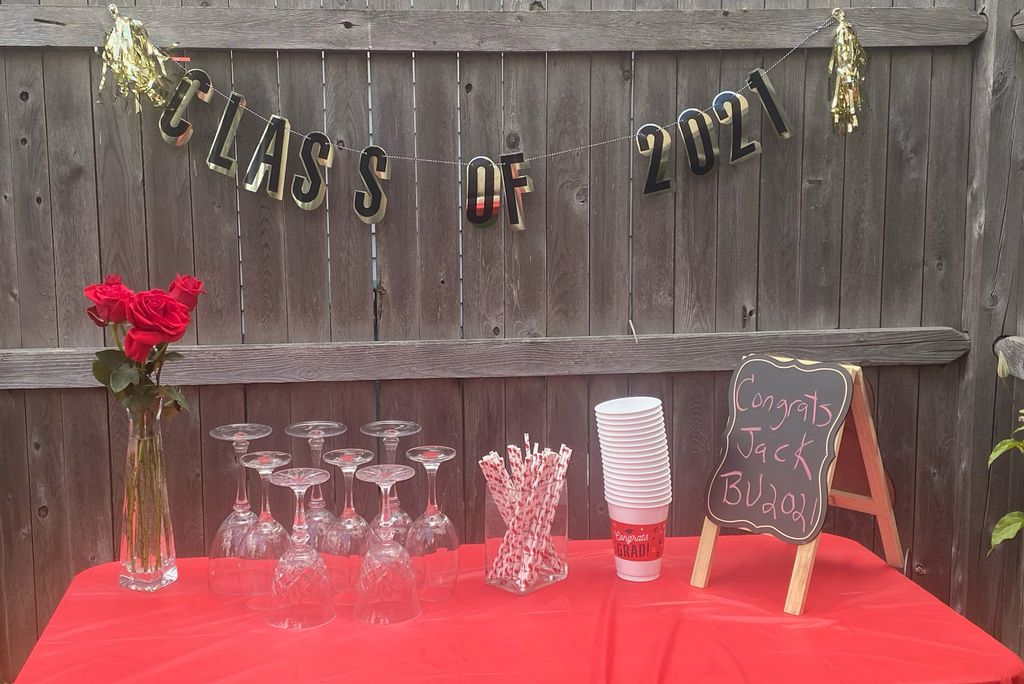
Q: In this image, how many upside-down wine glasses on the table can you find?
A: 8